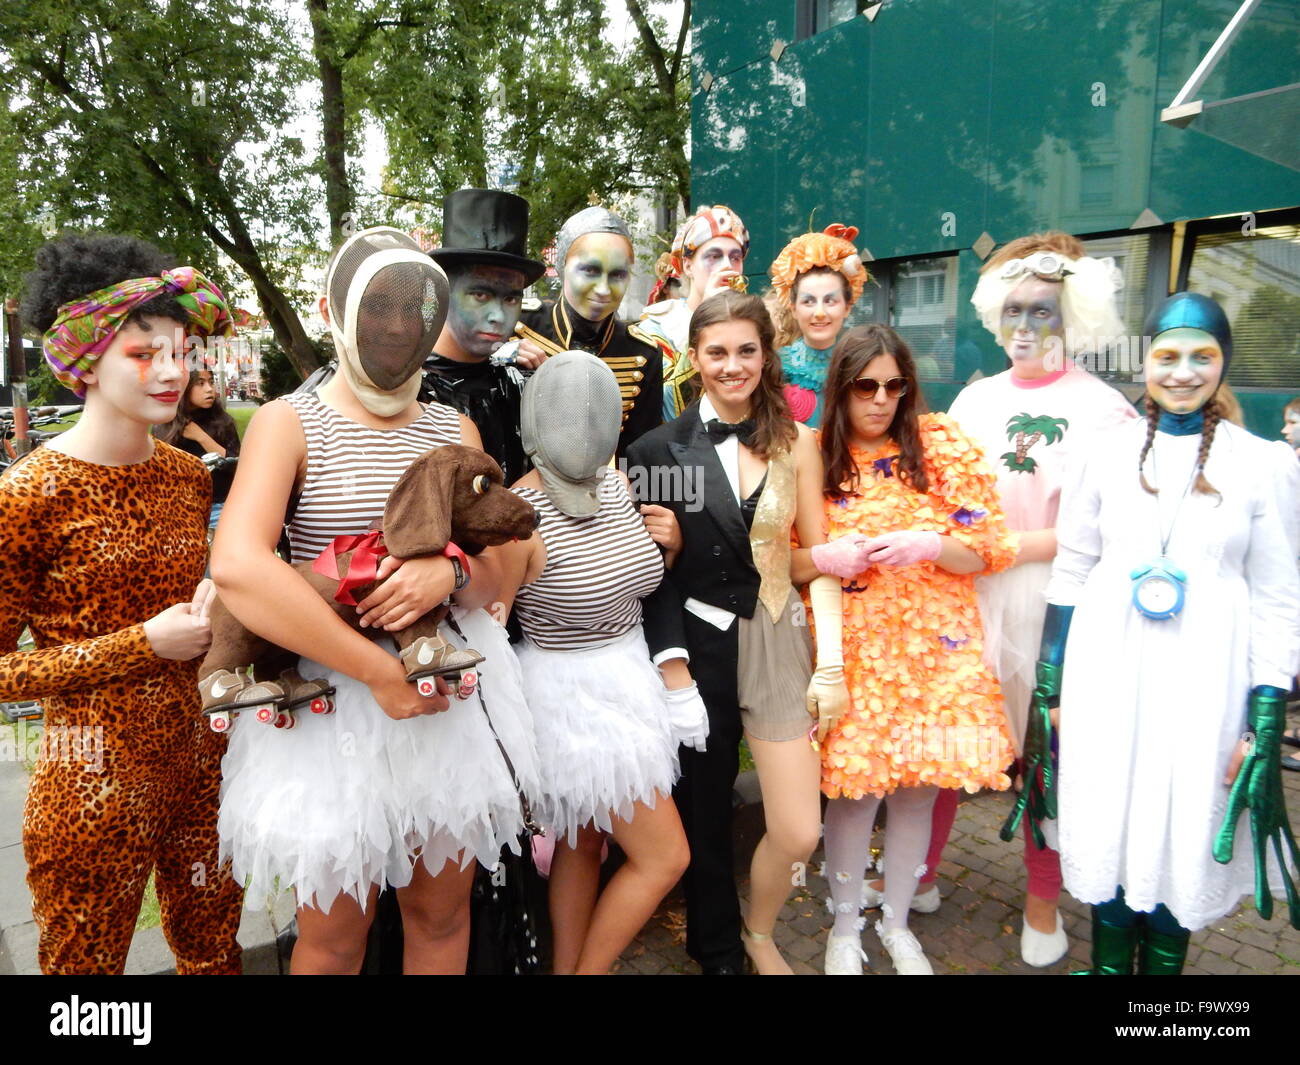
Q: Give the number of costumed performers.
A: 11